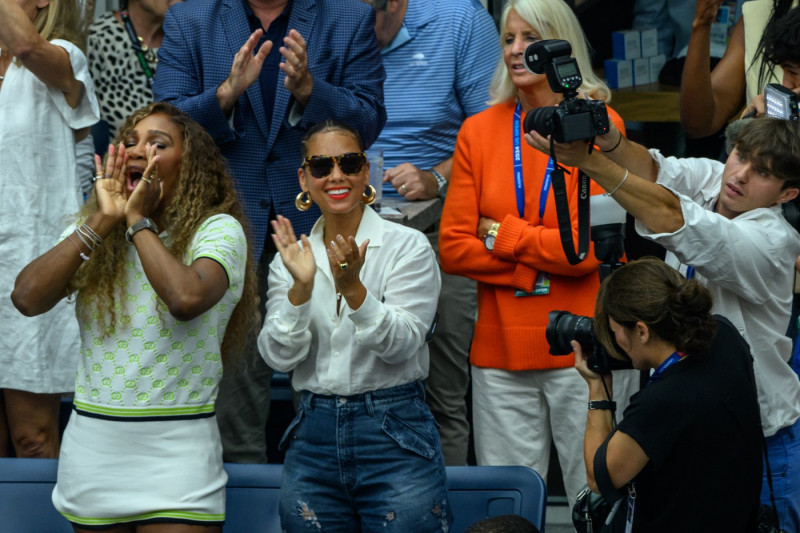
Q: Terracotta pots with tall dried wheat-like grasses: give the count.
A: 0